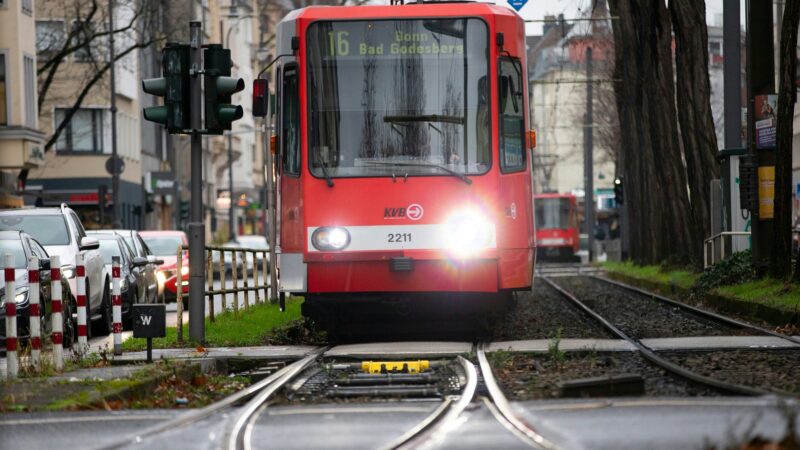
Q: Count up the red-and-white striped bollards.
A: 5